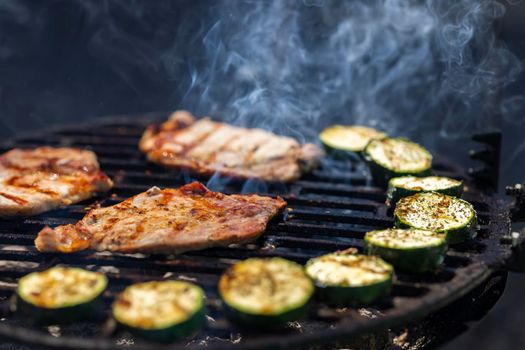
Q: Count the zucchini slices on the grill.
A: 9